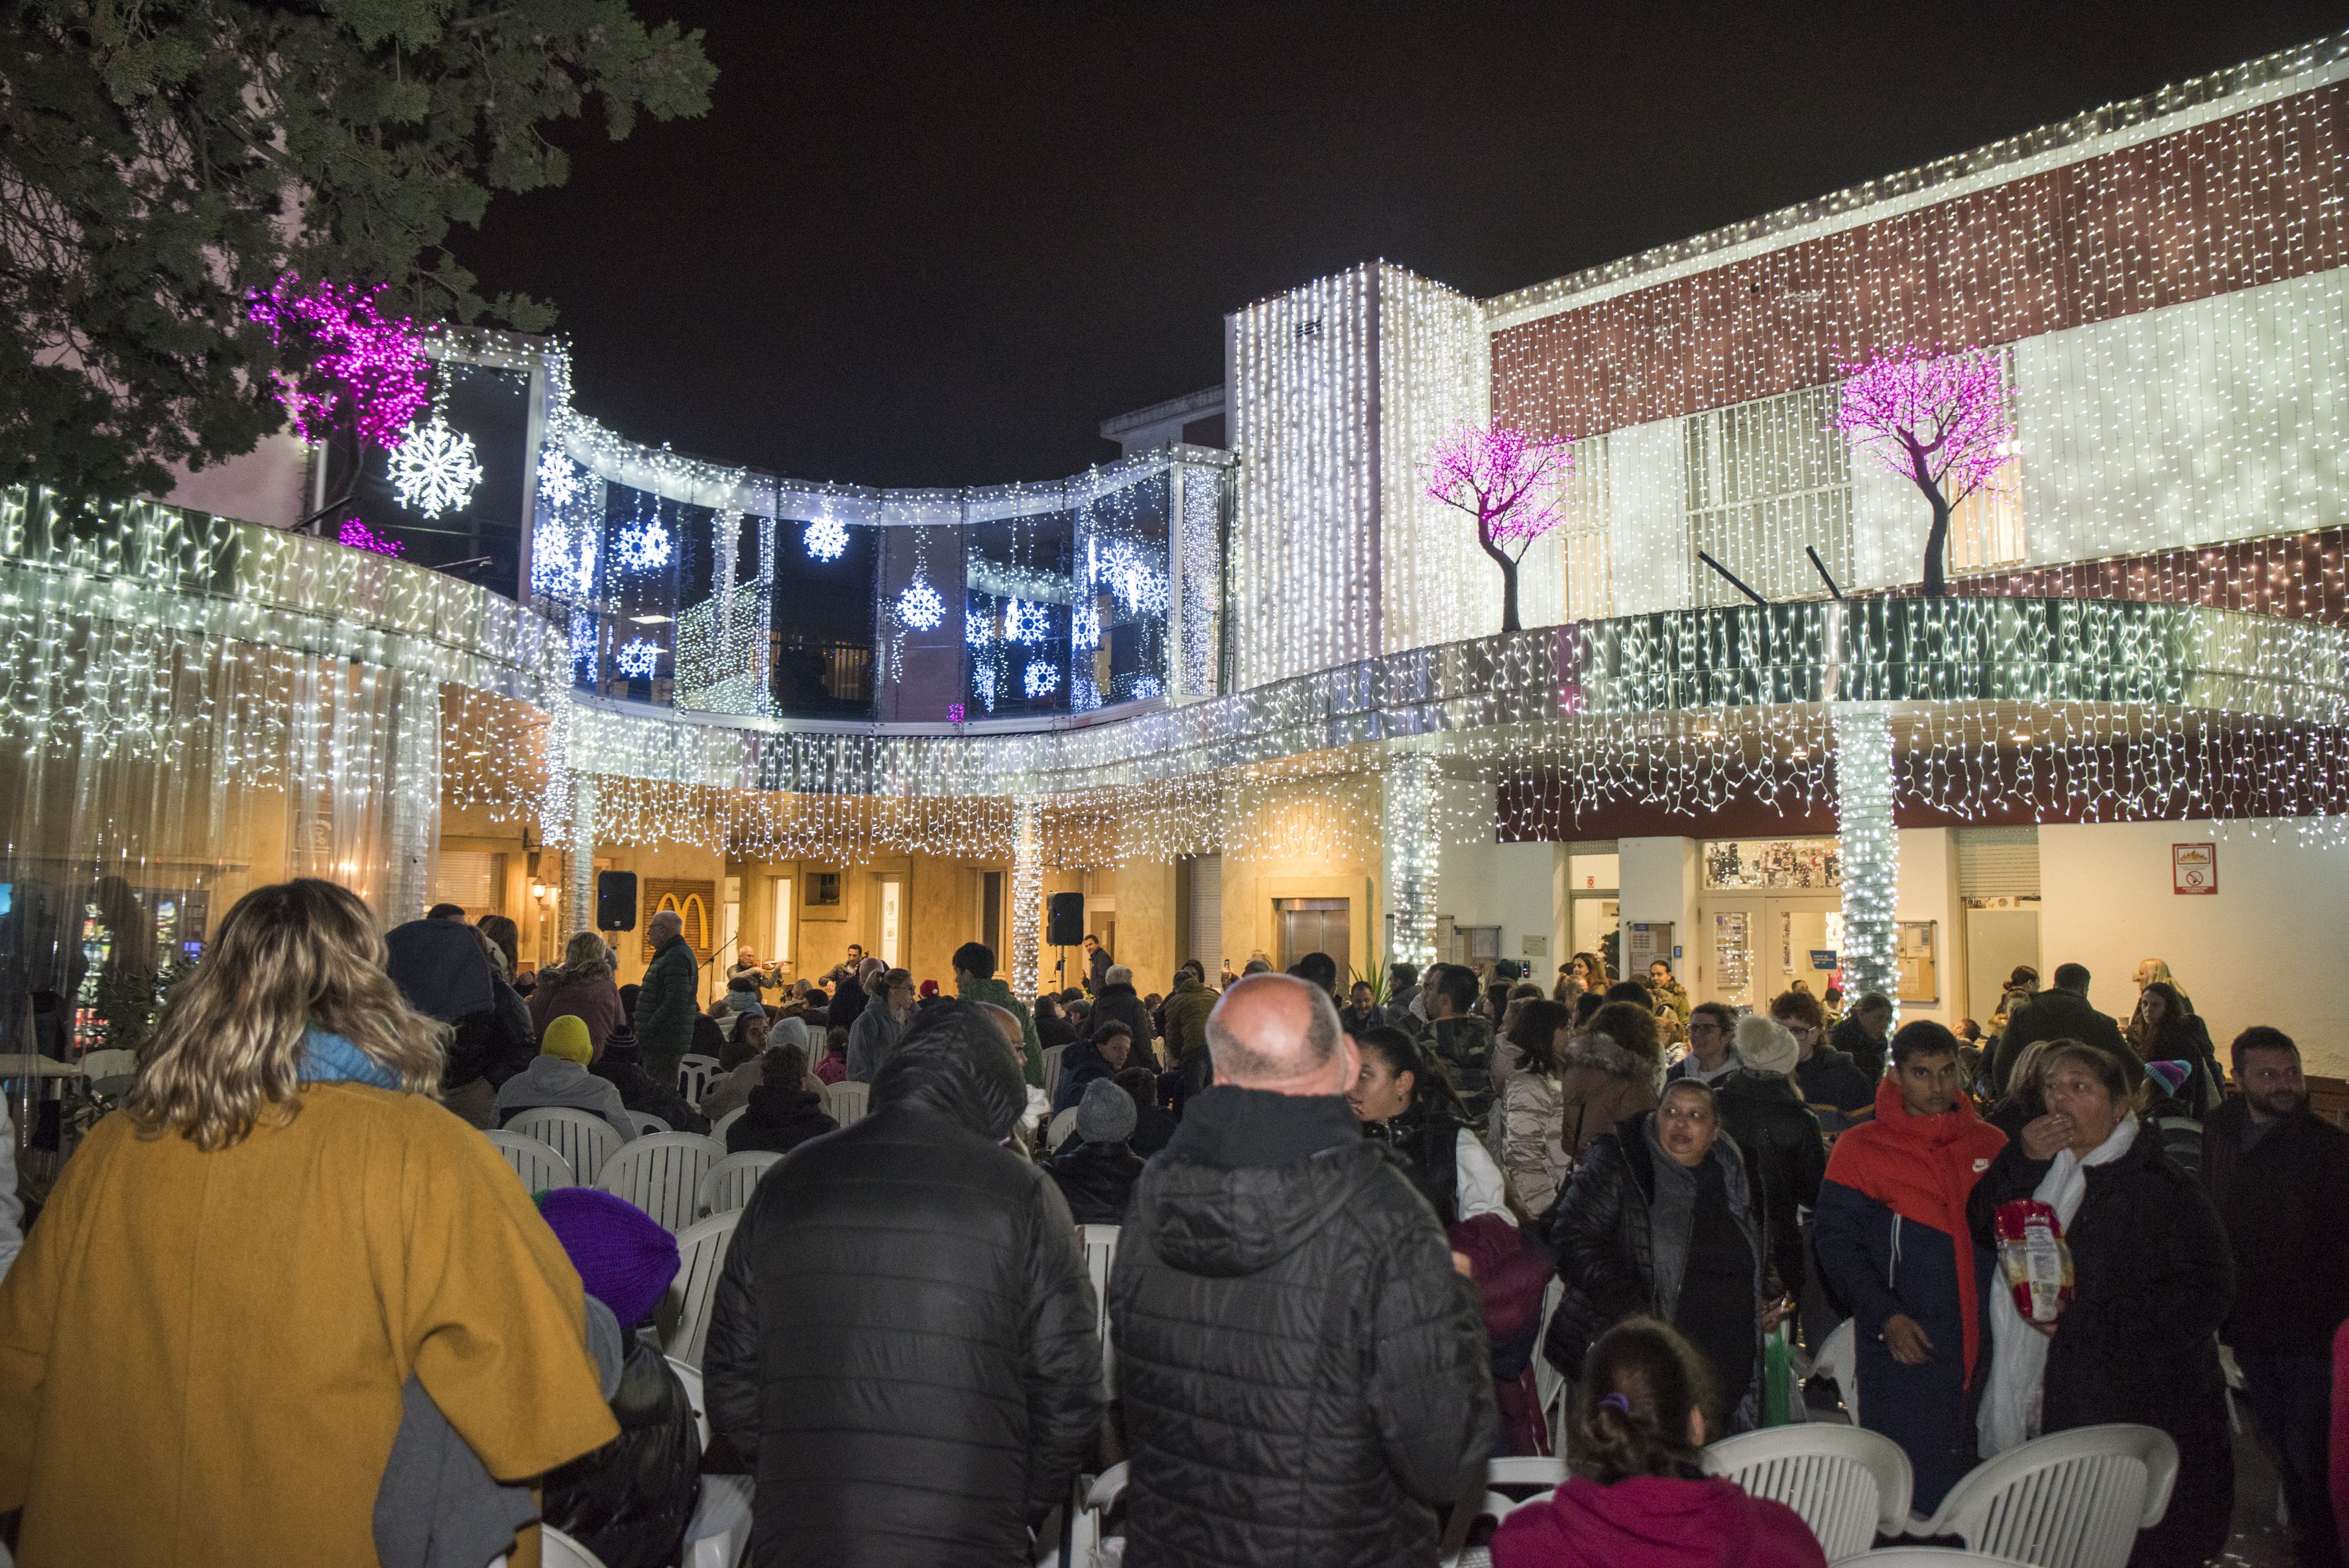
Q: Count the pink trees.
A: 3